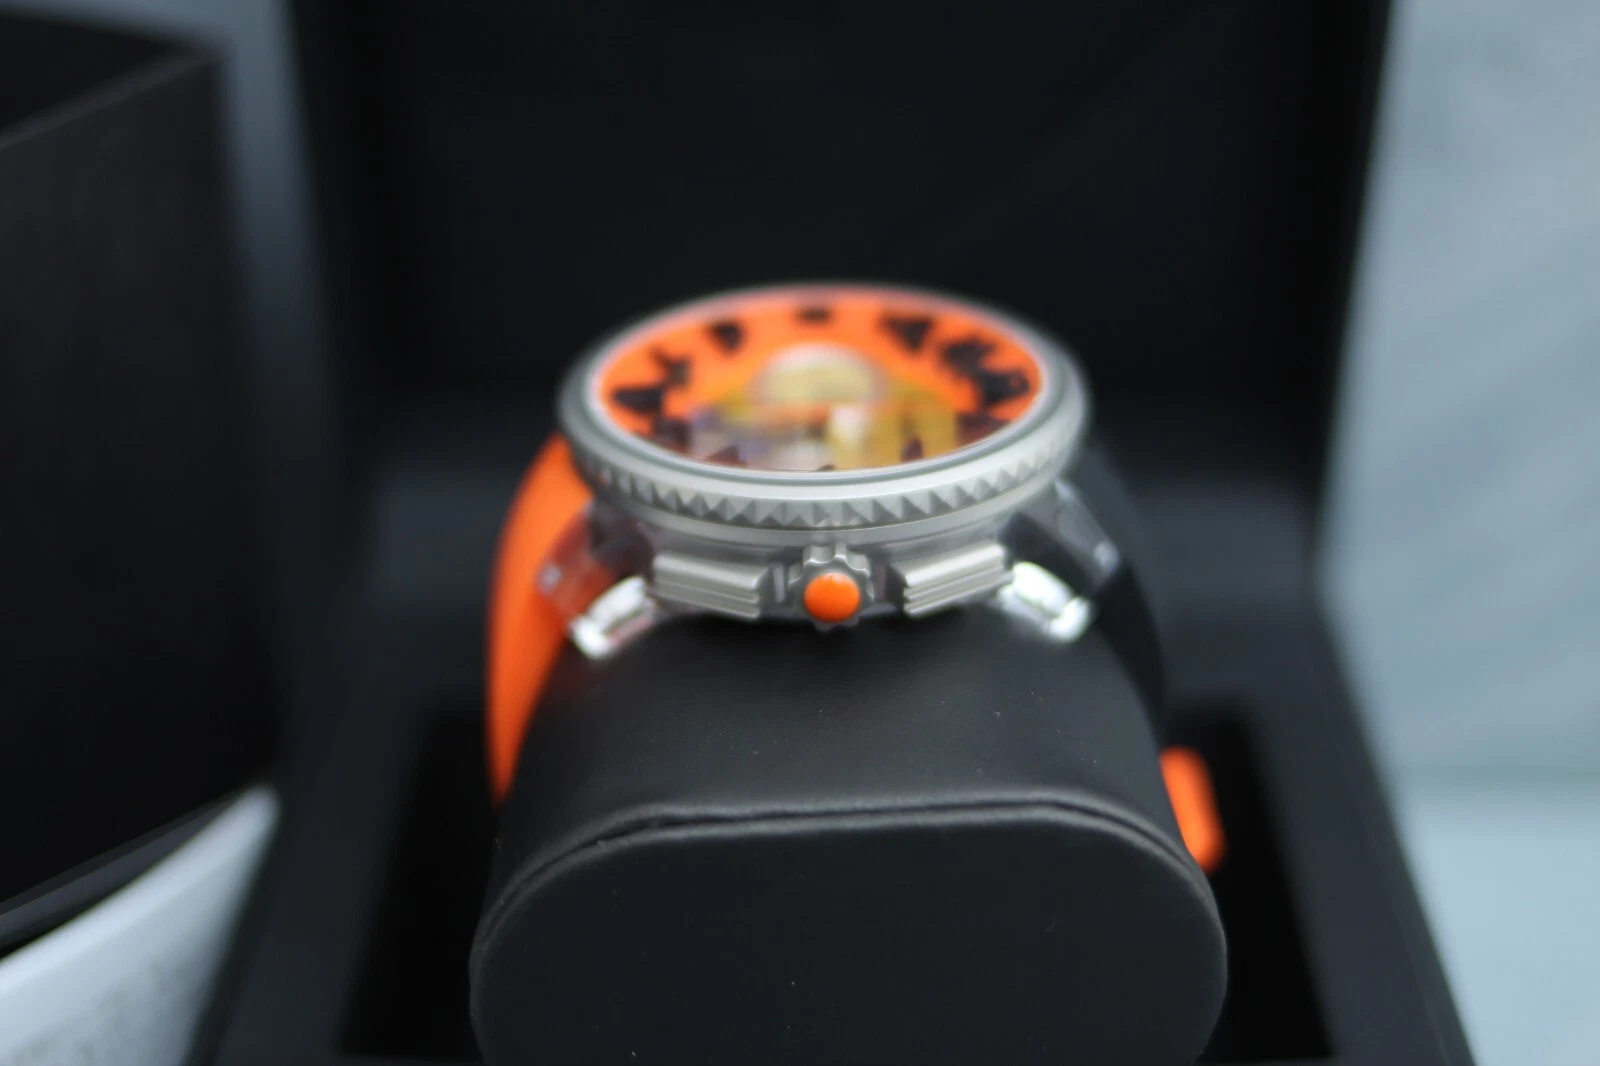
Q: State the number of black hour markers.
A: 12